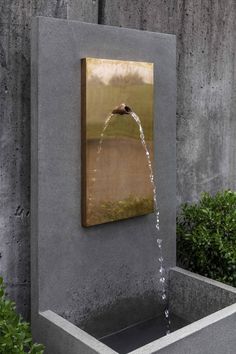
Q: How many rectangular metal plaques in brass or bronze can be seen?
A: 1